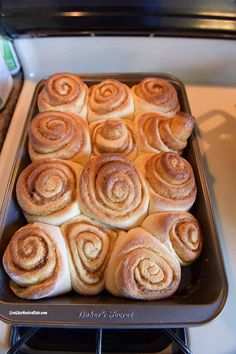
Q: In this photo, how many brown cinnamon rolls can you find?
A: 13